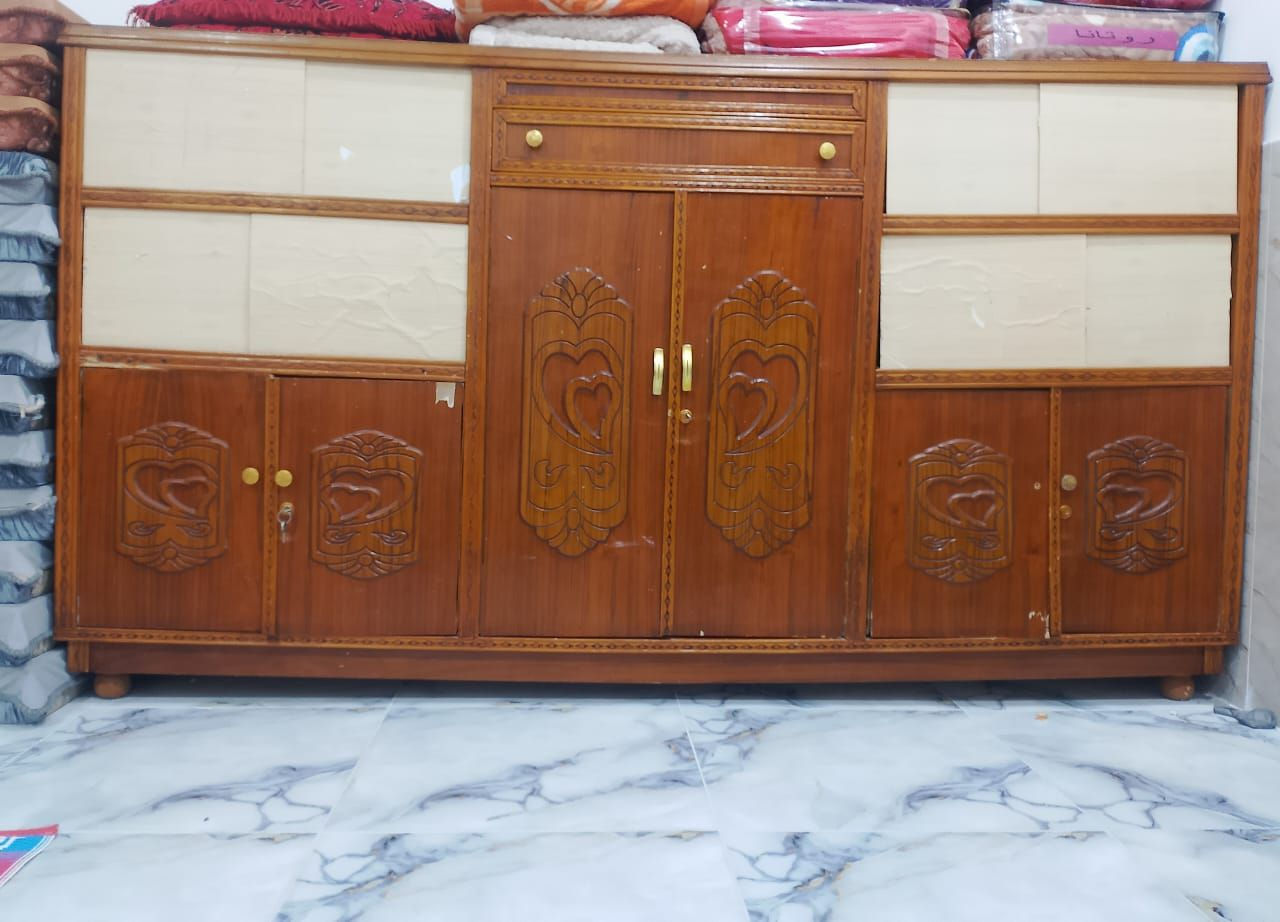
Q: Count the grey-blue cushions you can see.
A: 10